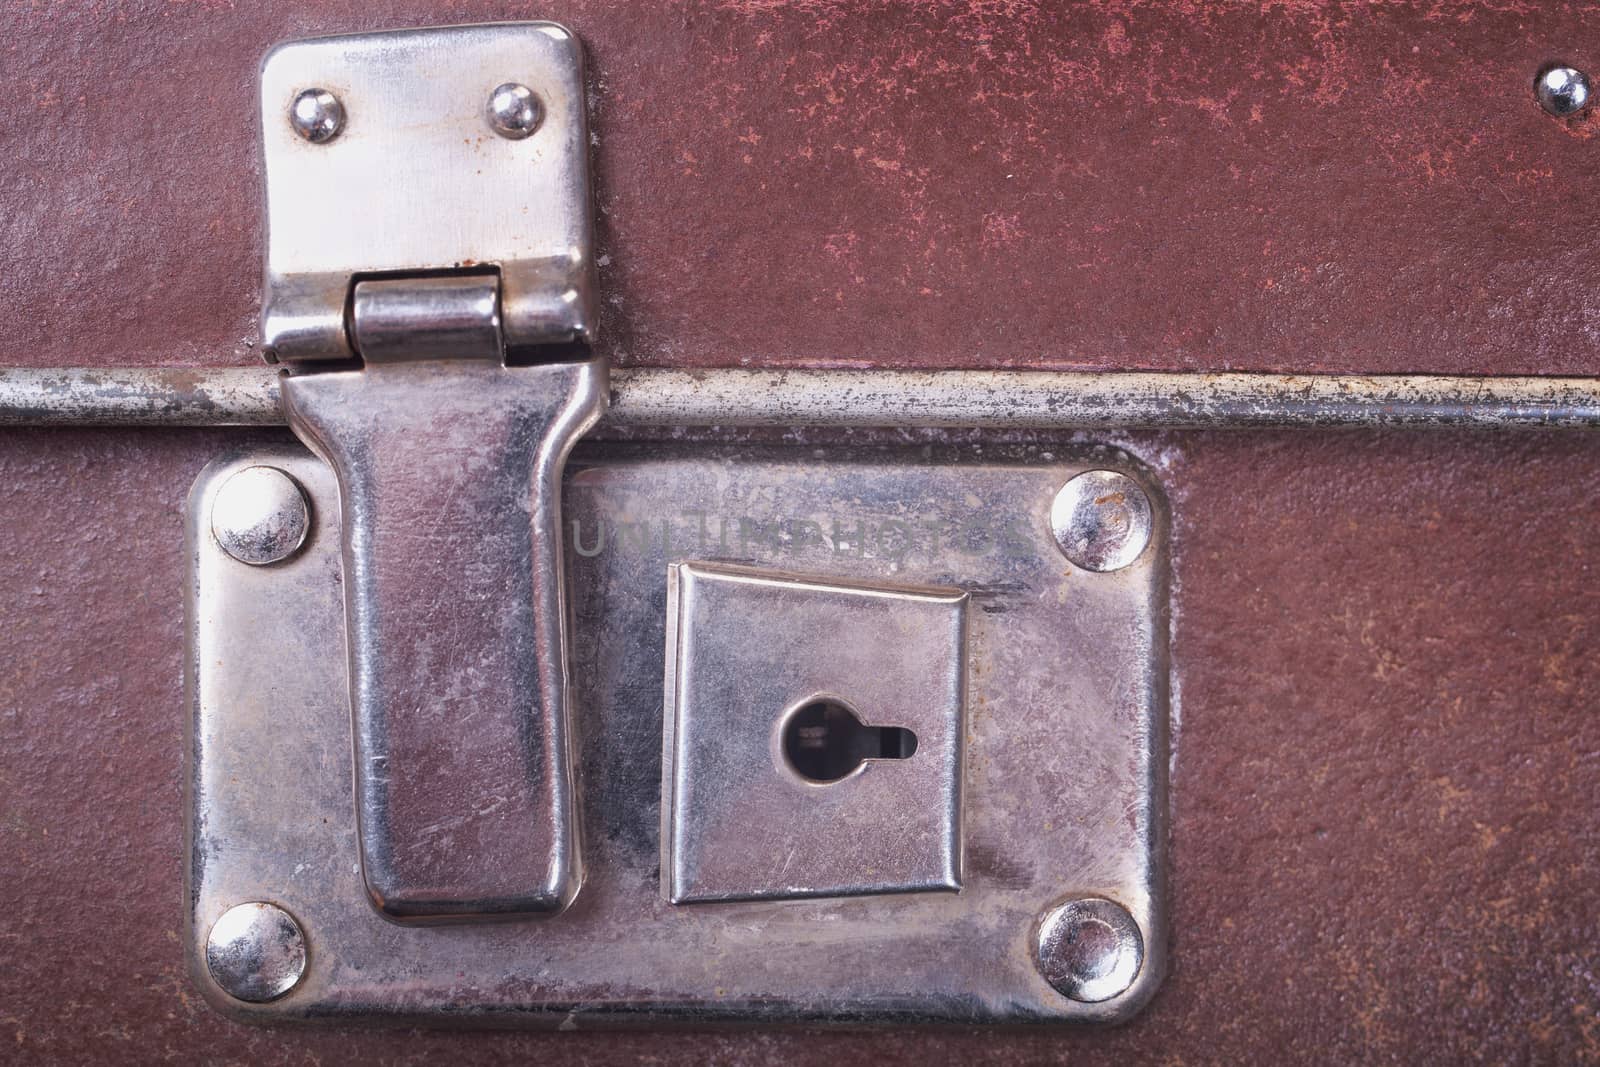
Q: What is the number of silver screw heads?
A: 7